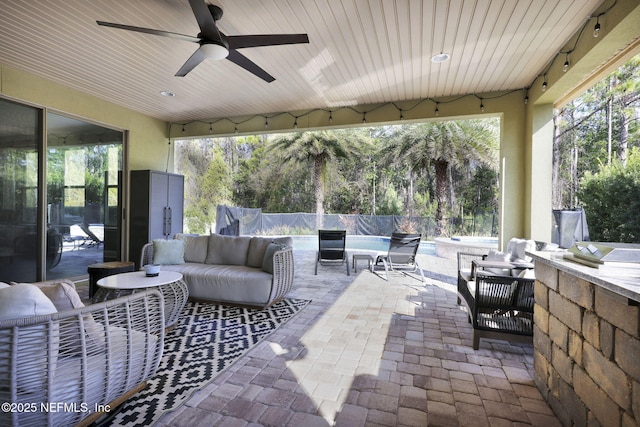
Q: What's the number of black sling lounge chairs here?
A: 2